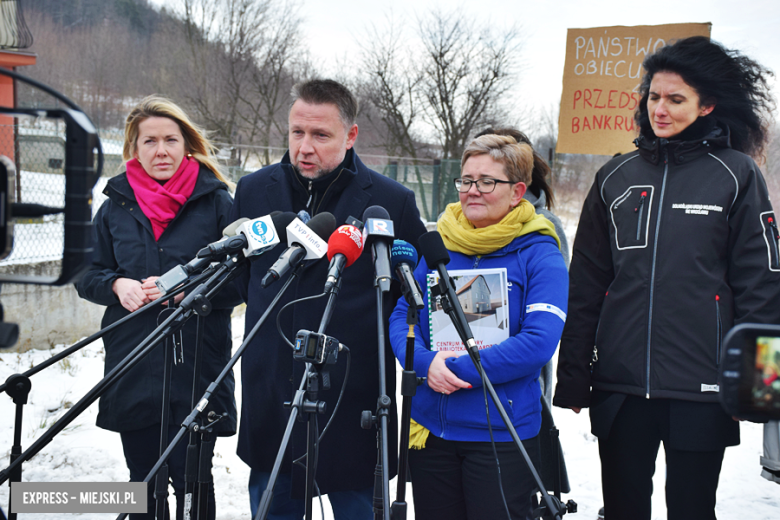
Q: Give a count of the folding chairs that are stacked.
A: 0